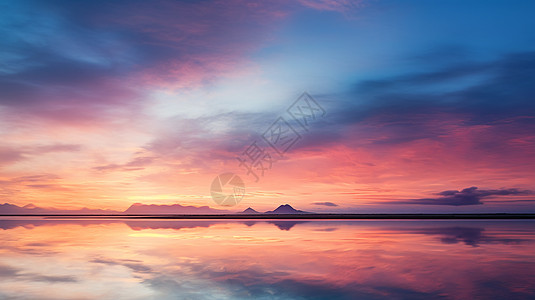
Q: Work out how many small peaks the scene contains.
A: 2